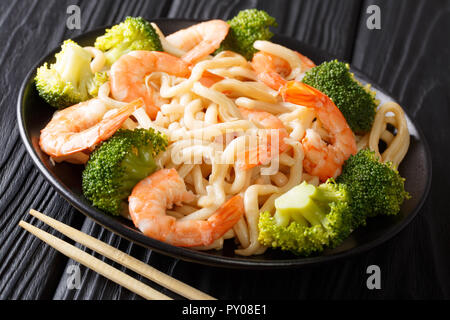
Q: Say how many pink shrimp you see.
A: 7